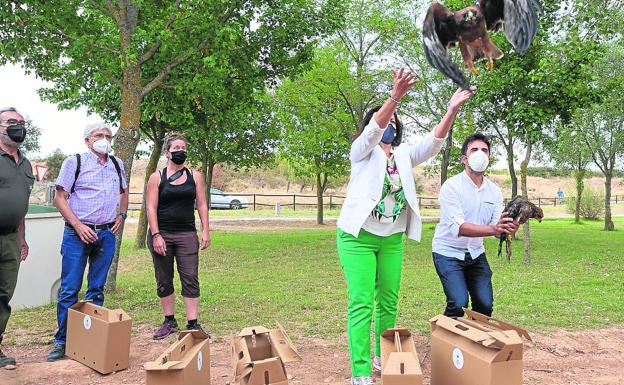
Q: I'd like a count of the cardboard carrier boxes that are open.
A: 2